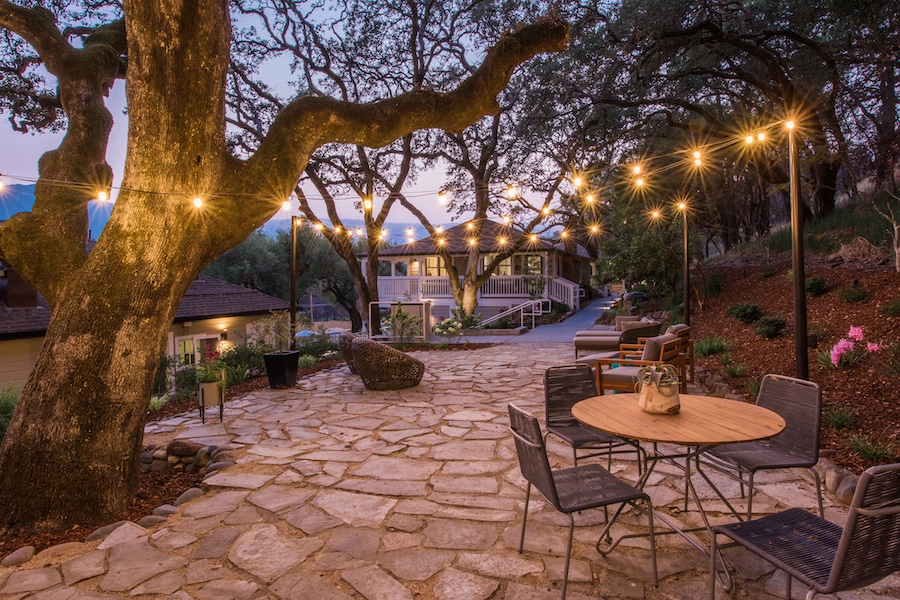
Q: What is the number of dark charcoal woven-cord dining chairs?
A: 4